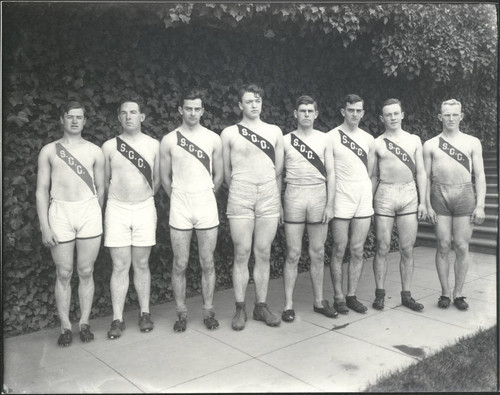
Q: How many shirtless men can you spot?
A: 0